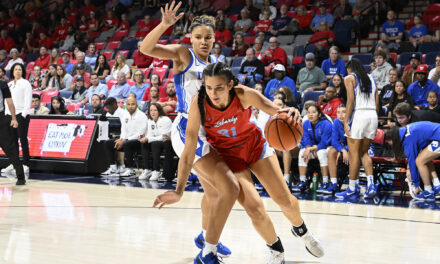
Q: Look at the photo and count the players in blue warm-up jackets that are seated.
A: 2